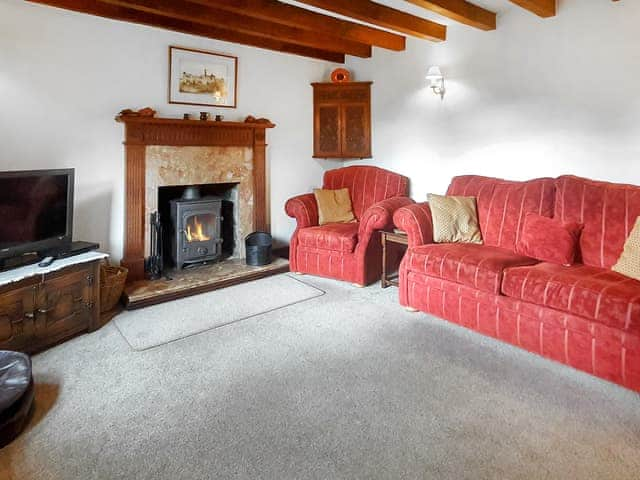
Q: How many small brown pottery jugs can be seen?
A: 3